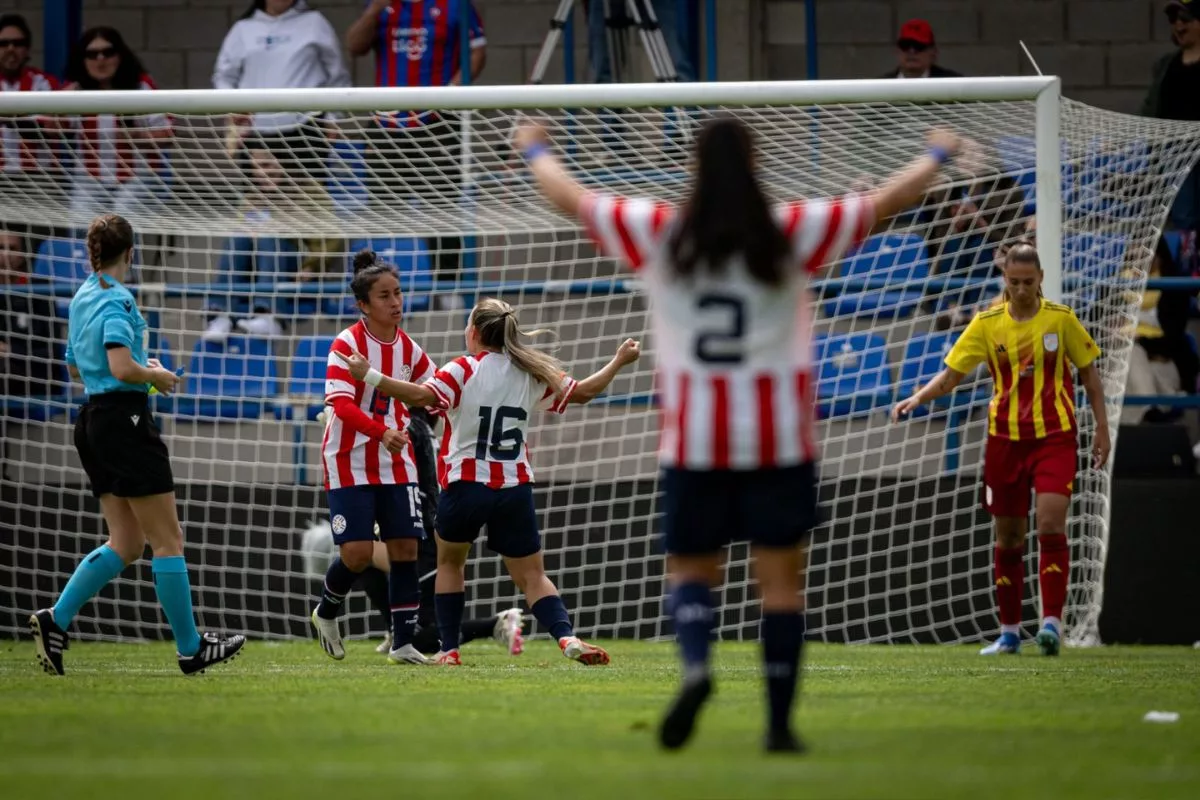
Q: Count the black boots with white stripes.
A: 2